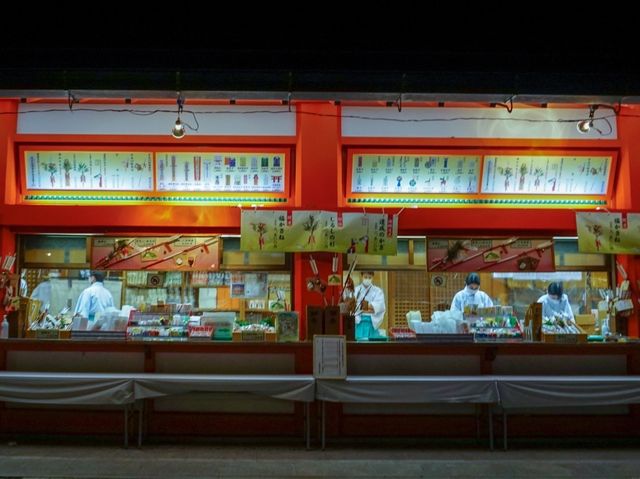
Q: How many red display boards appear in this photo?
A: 2